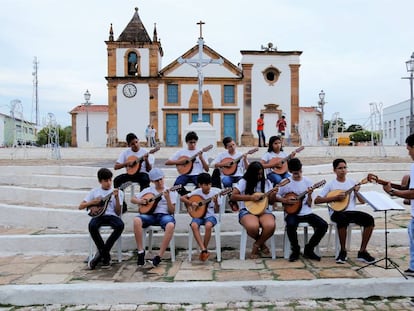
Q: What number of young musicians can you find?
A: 10